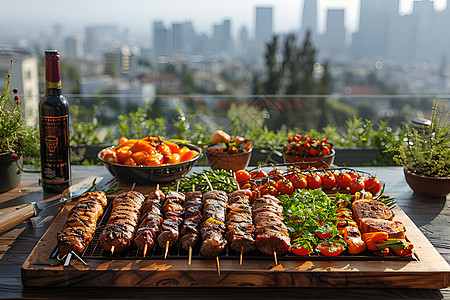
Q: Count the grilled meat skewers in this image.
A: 8